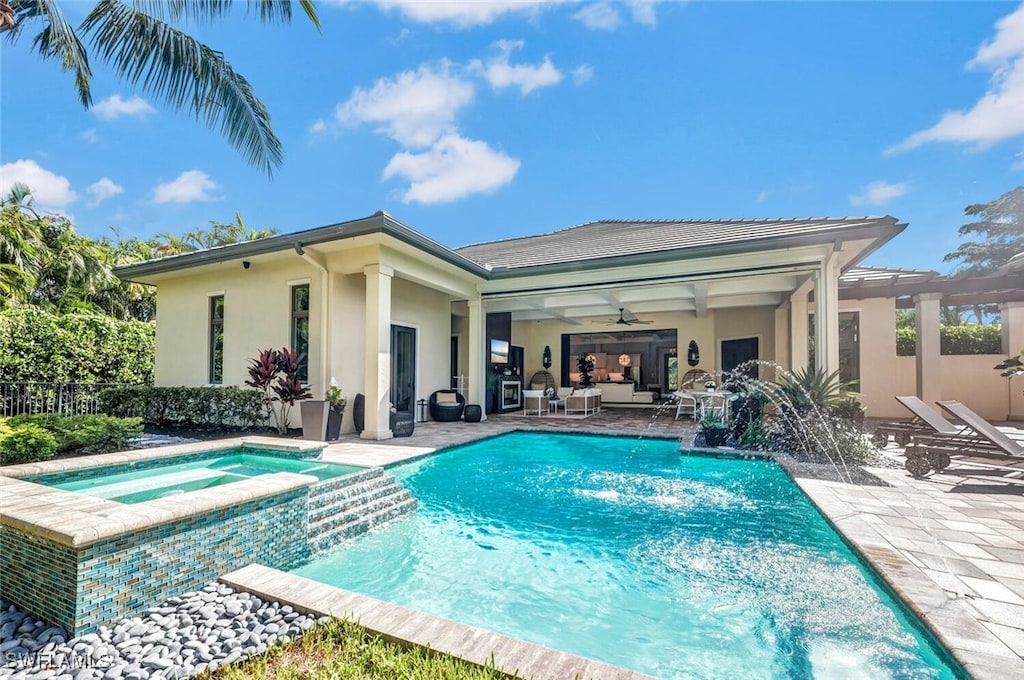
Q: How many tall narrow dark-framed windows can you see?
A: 2